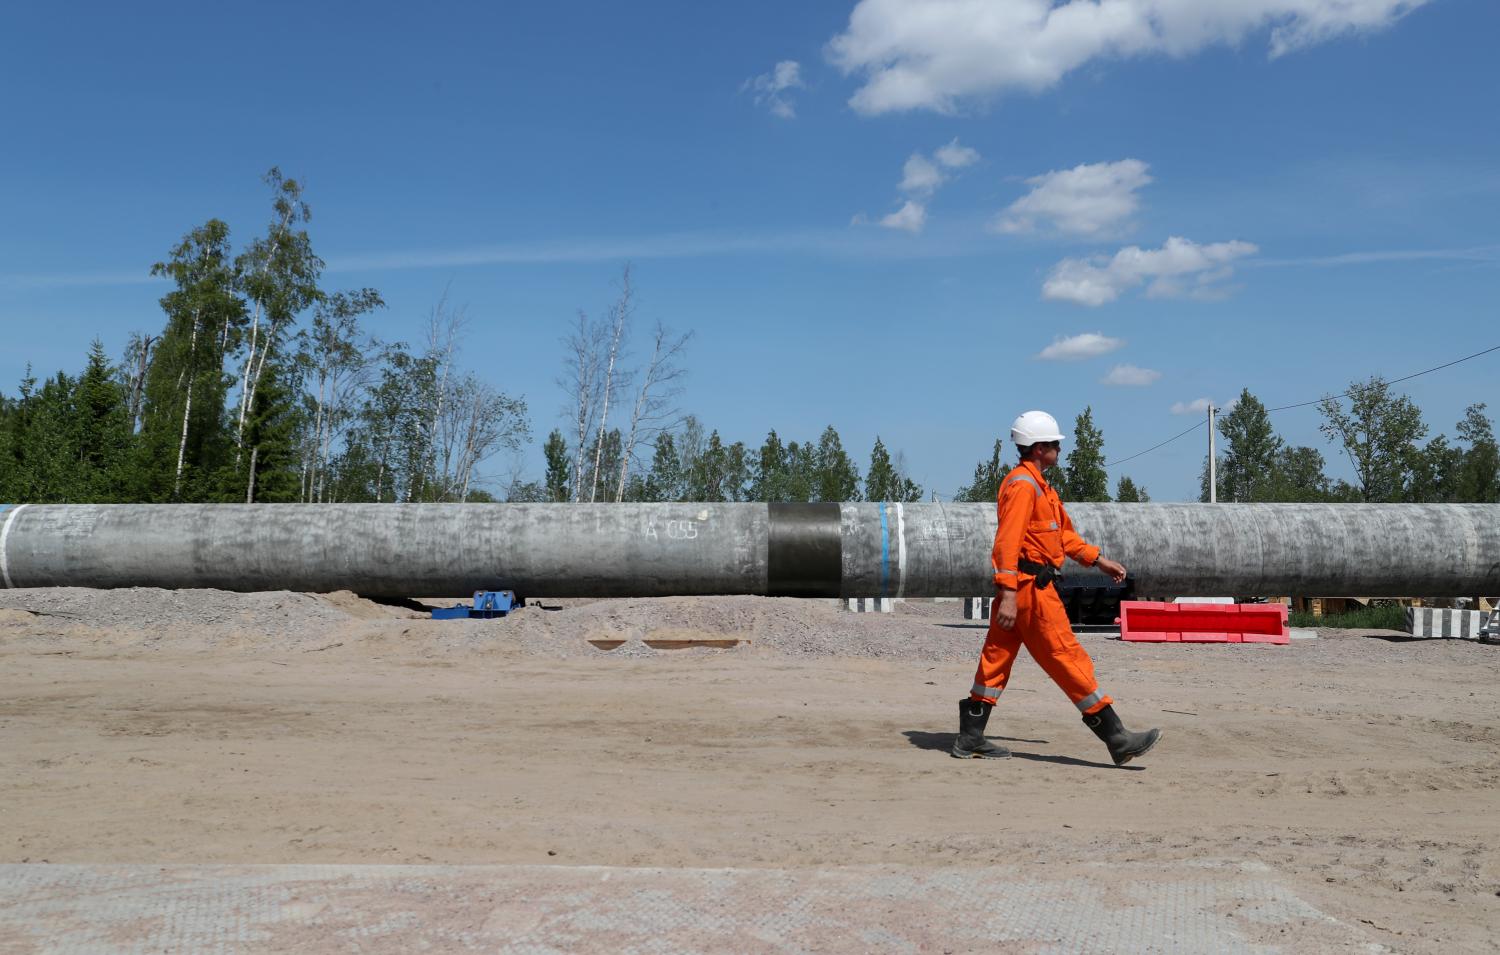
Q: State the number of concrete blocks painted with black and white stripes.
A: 3